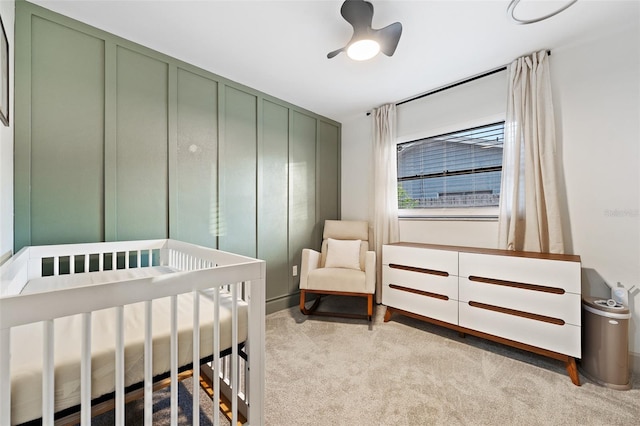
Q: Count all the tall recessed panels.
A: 7